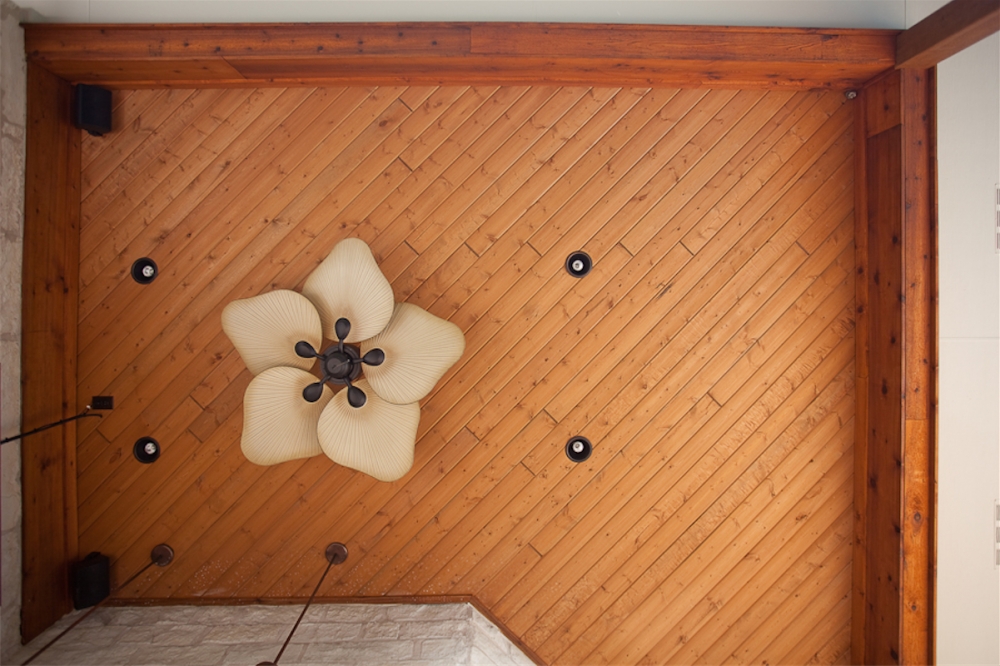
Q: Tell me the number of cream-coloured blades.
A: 5